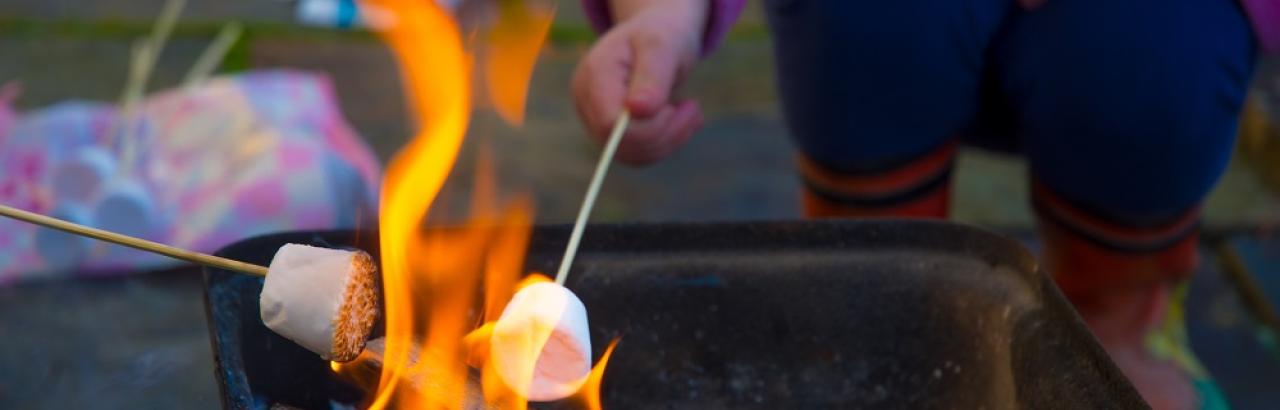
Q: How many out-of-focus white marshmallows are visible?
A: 3